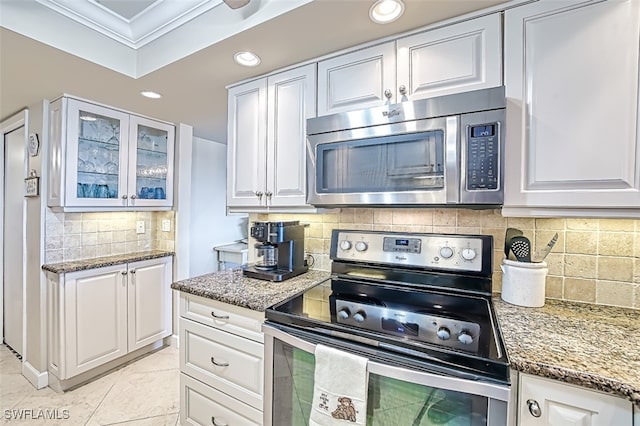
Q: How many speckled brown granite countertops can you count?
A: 3